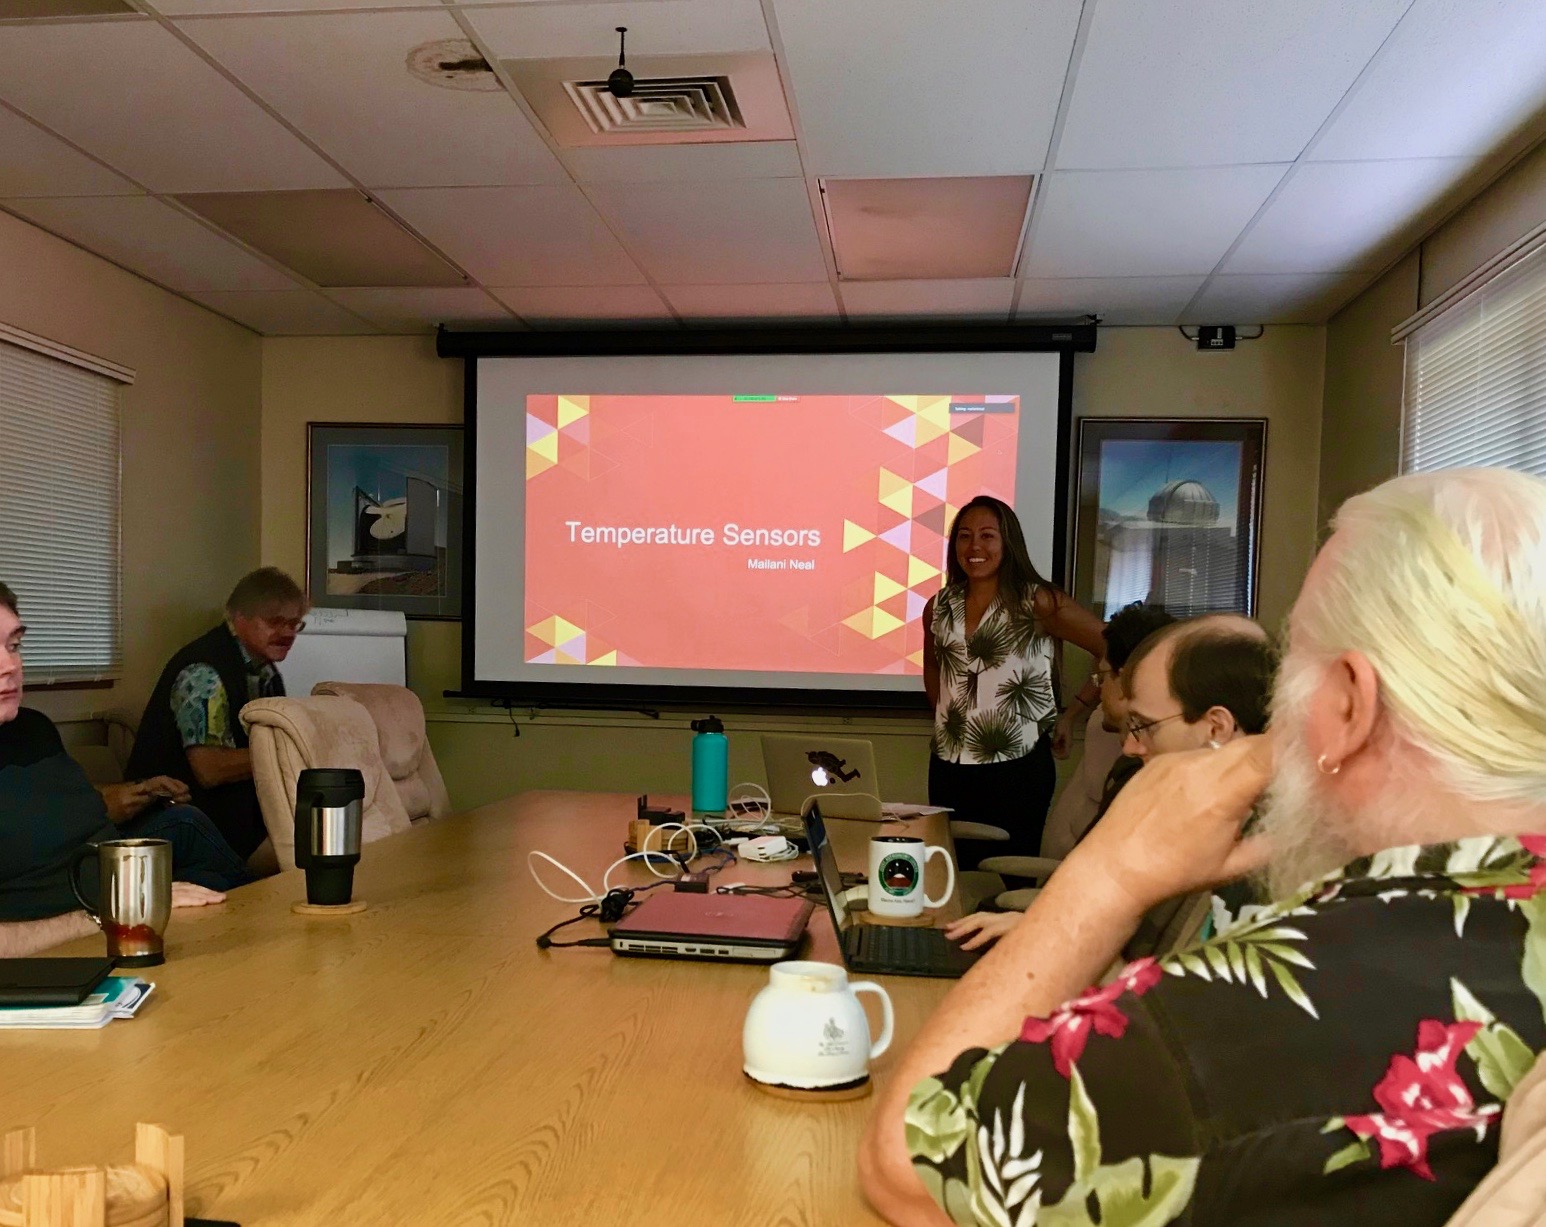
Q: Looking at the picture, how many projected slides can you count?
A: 1